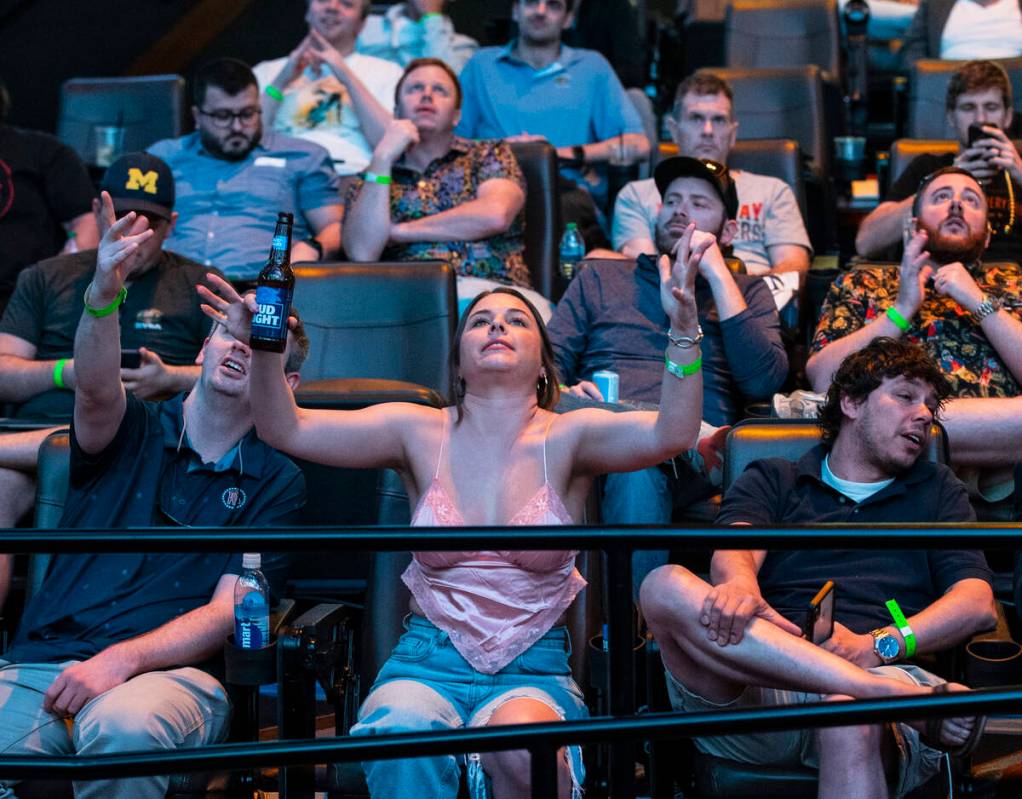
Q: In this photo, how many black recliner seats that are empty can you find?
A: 5